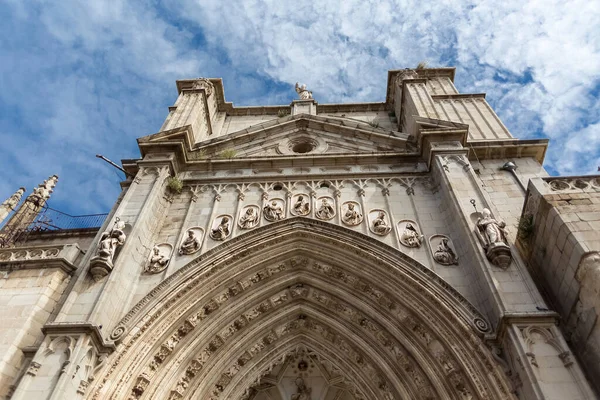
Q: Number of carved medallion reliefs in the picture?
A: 11